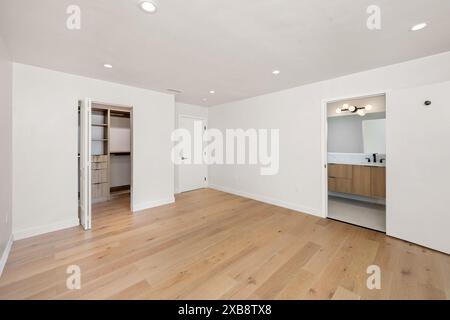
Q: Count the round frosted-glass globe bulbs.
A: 5